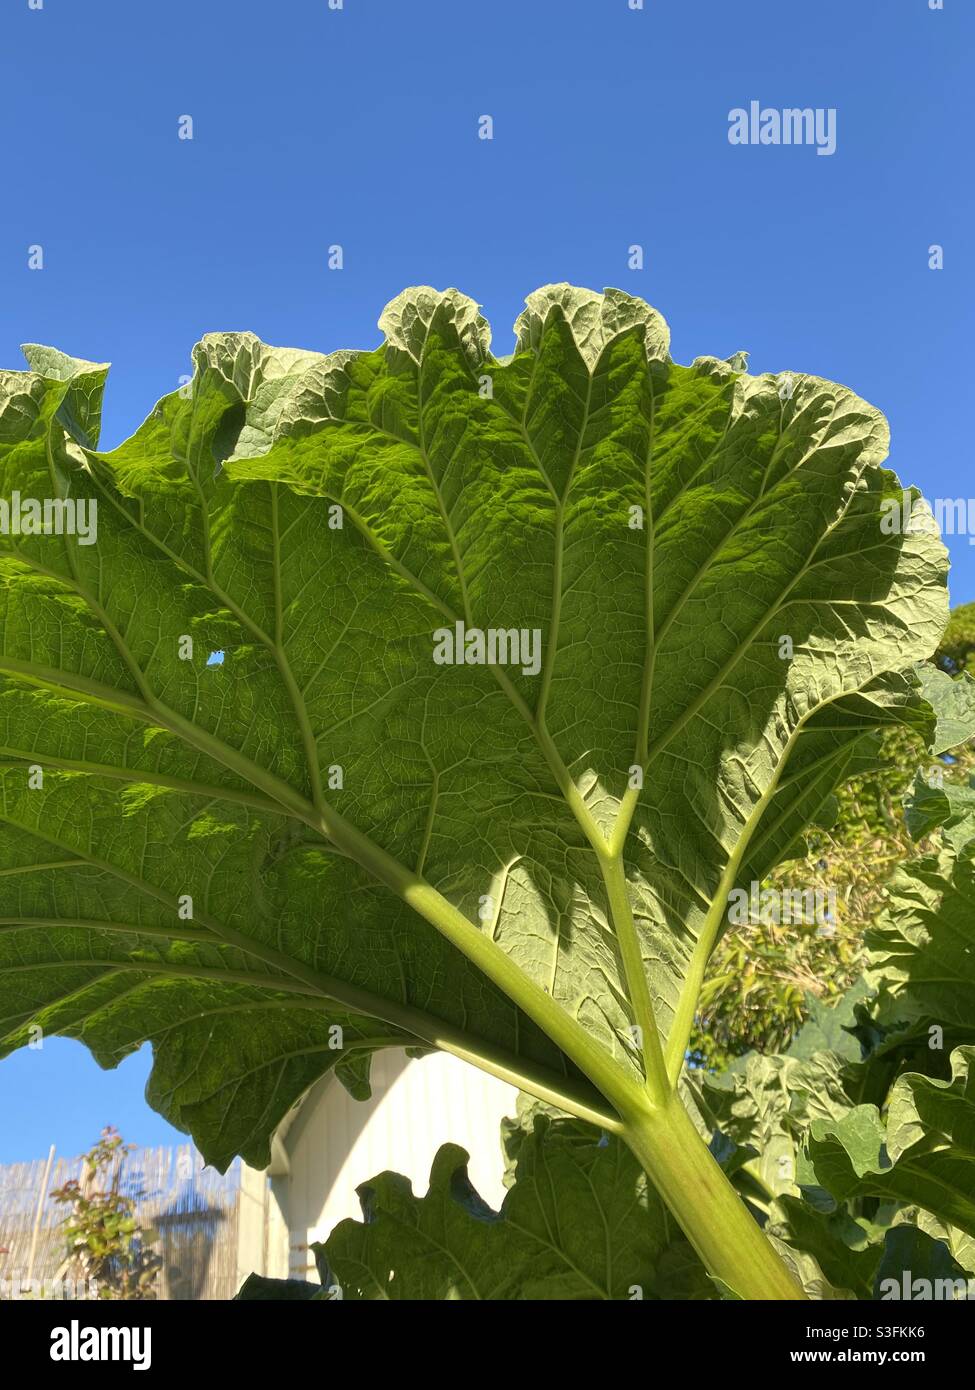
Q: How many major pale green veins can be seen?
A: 4